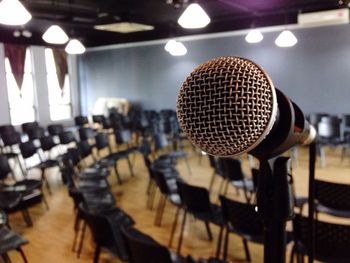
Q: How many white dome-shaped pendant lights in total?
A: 8